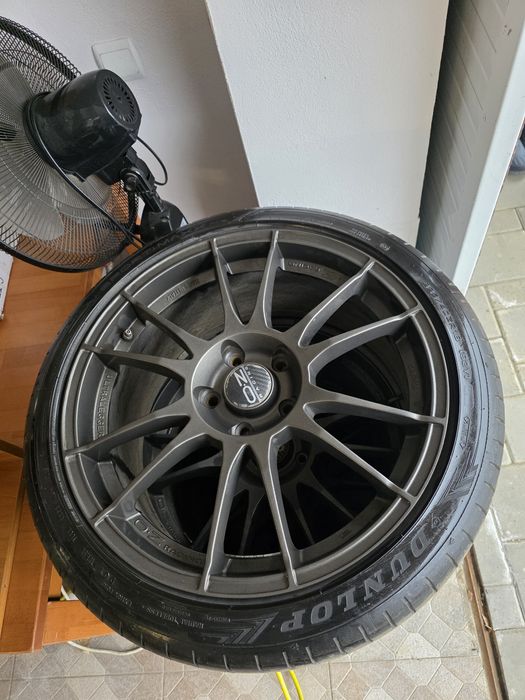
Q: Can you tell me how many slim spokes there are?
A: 12